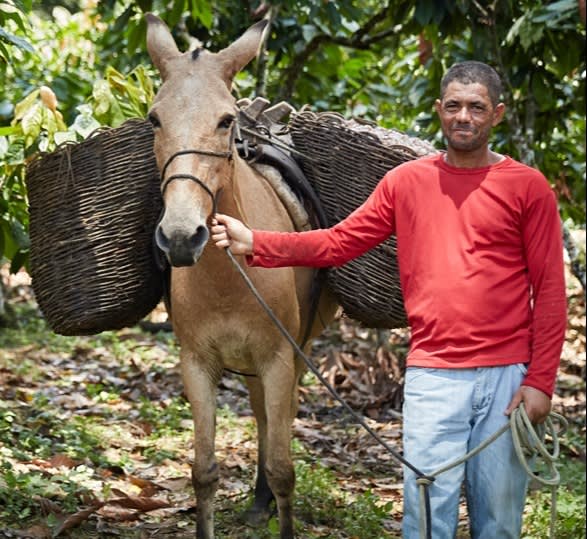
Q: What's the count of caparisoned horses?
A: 0